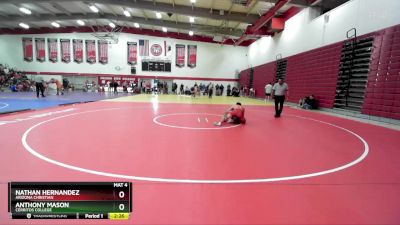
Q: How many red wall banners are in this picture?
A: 10